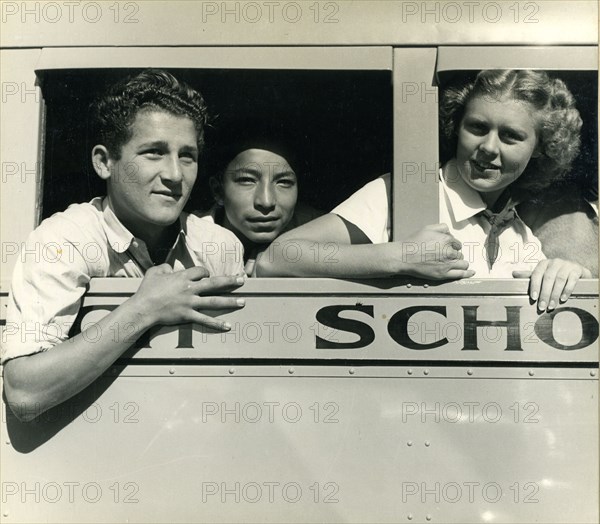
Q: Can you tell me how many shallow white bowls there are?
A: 0